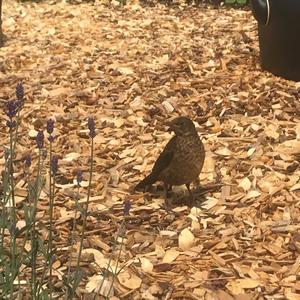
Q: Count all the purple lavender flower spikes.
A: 9